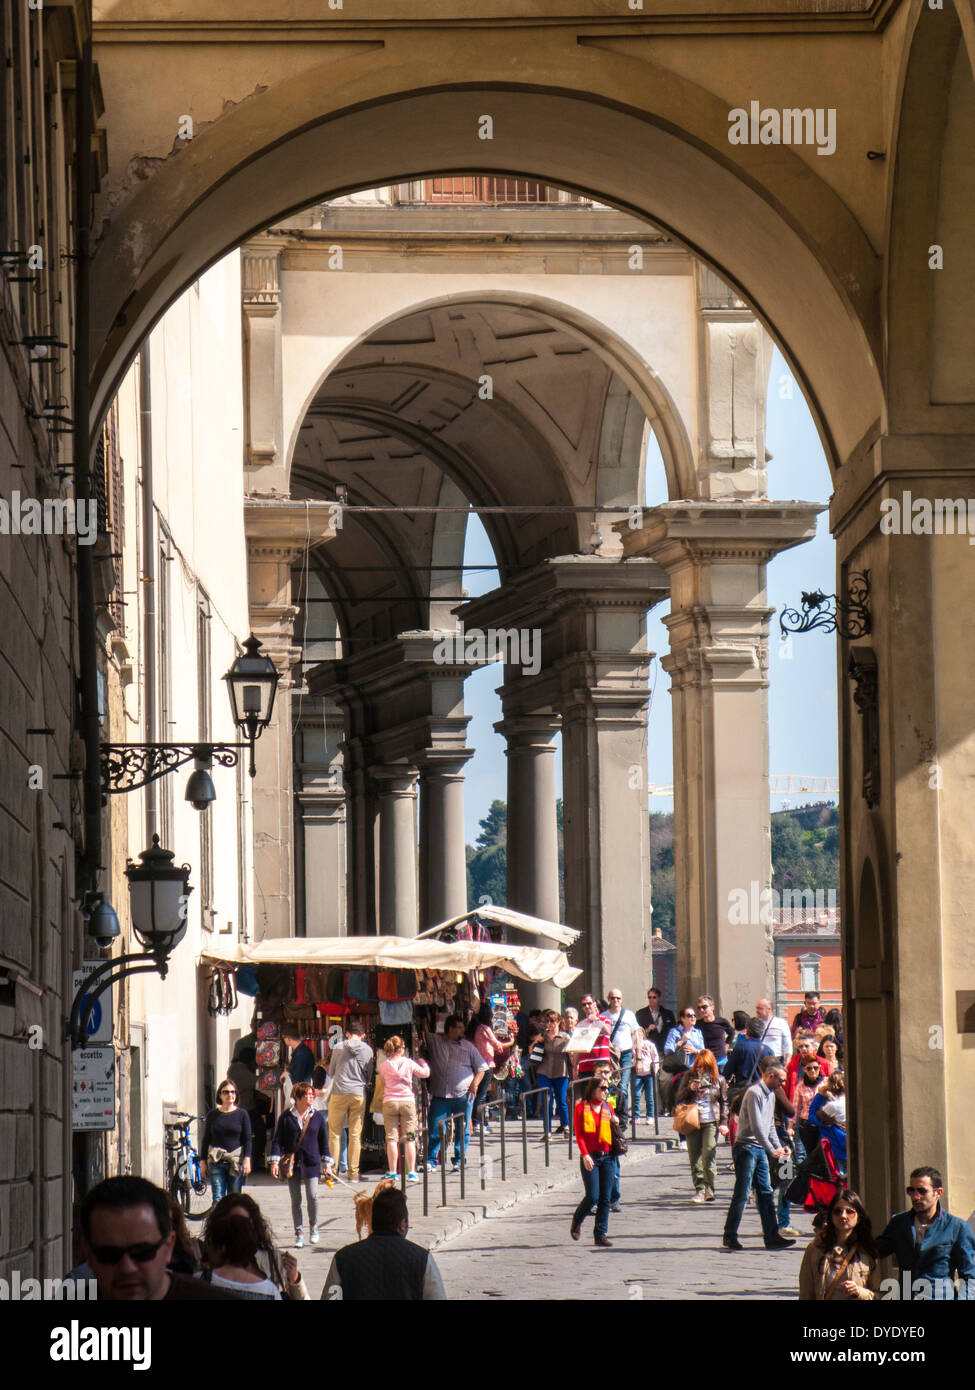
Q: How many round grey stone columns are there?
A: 3